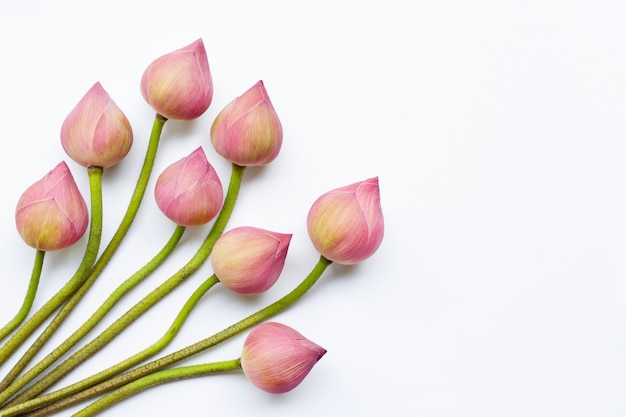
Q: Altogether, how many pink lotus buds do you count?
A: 8